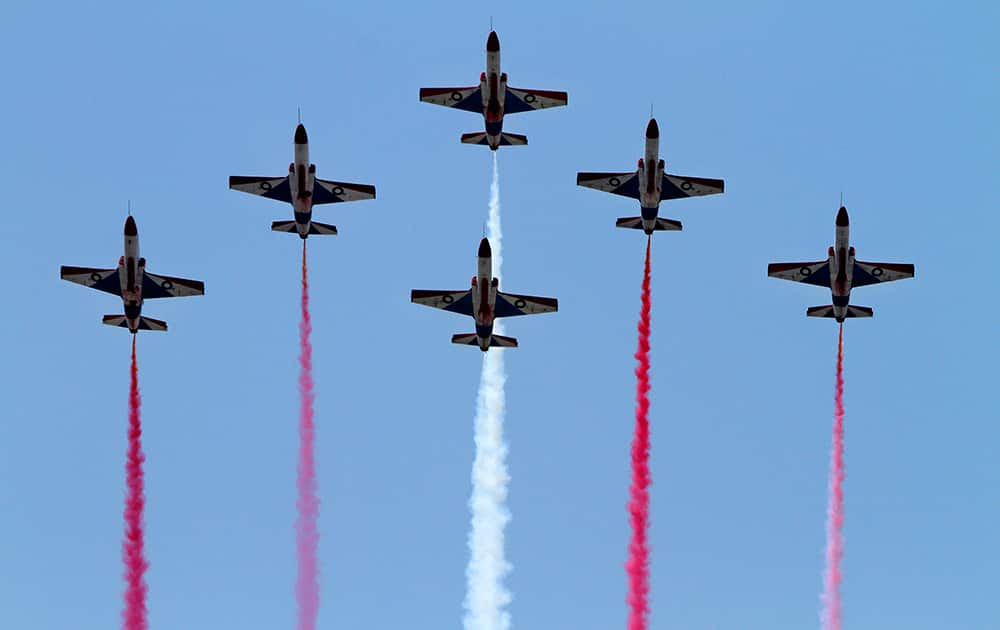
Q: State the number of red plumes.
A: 4